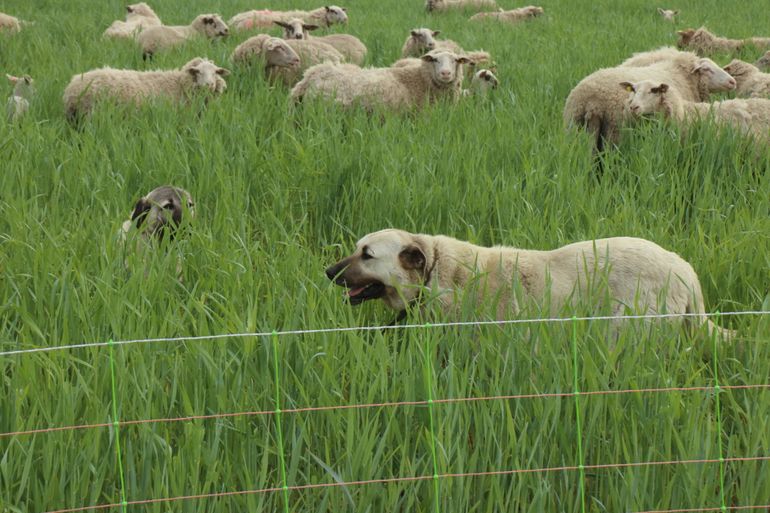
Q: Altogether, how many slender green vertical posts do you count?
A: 5